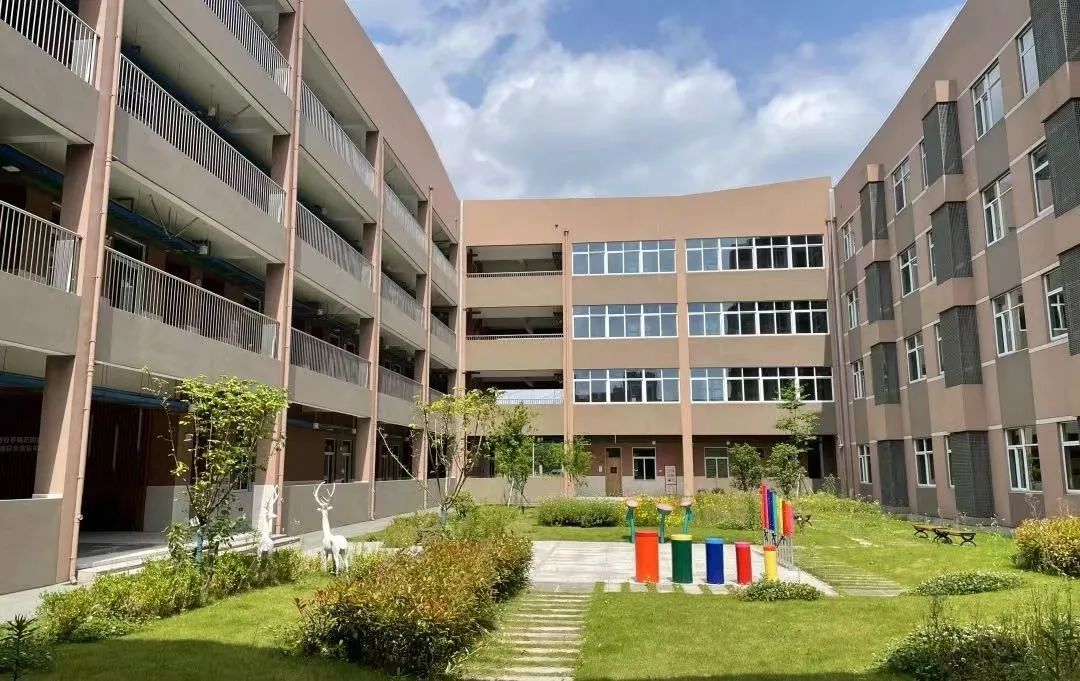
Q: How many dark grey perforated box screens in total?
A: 11